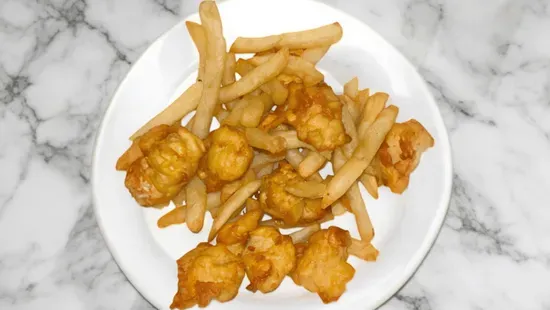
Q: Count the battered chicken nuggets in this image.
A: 8